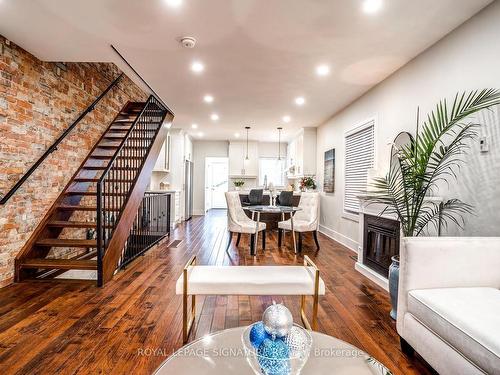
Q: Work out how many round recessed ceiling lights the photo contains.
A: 11